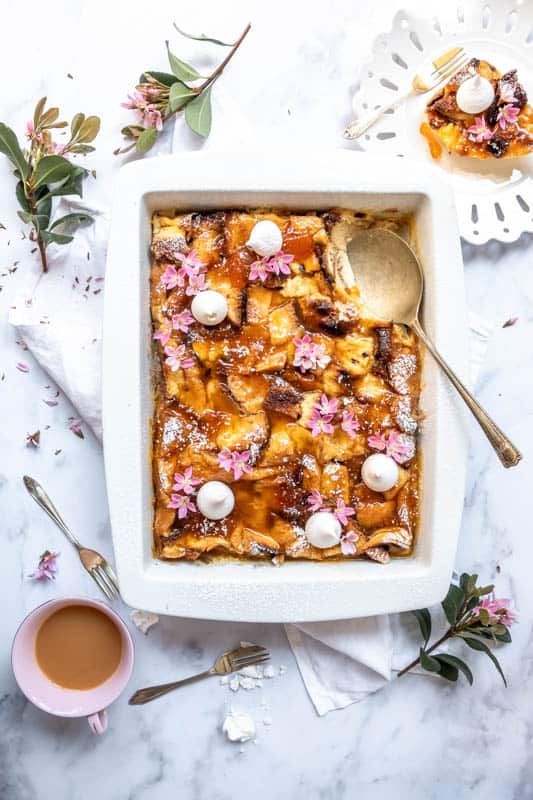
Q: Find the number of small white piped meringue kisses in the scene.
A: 6